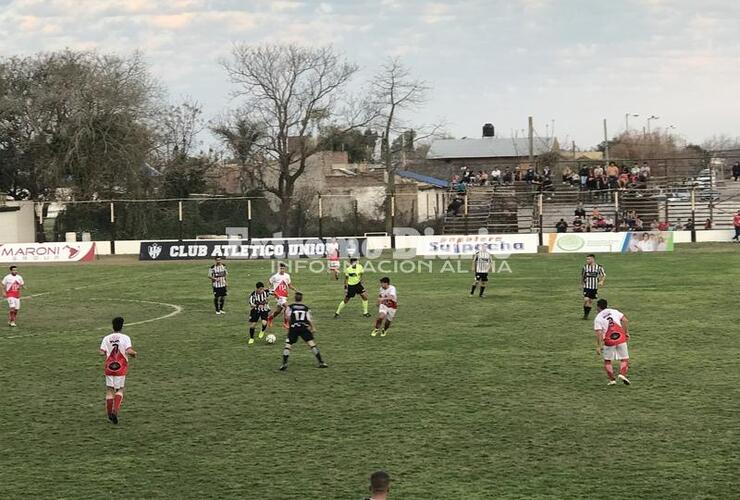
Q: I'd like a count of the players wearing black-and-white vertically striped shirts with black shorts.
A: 5